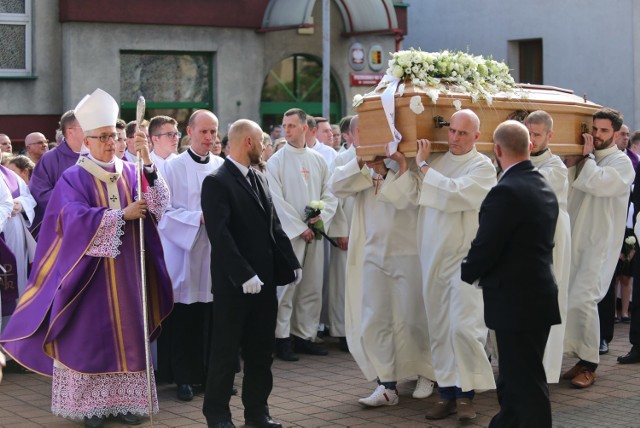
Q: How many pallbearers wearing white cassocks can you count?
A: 4